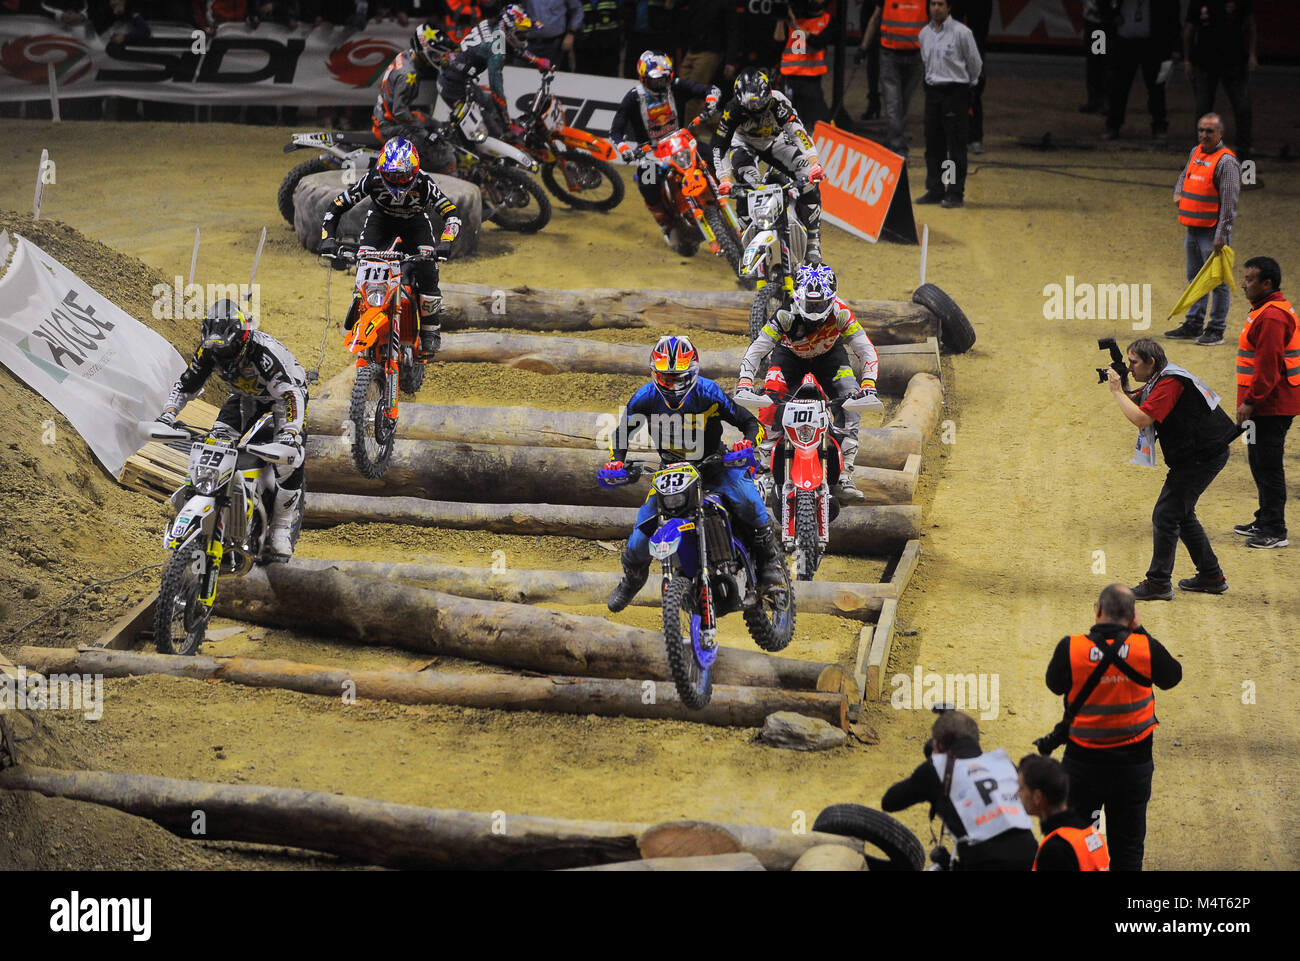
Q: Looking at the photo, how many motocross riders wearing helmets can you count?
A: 8